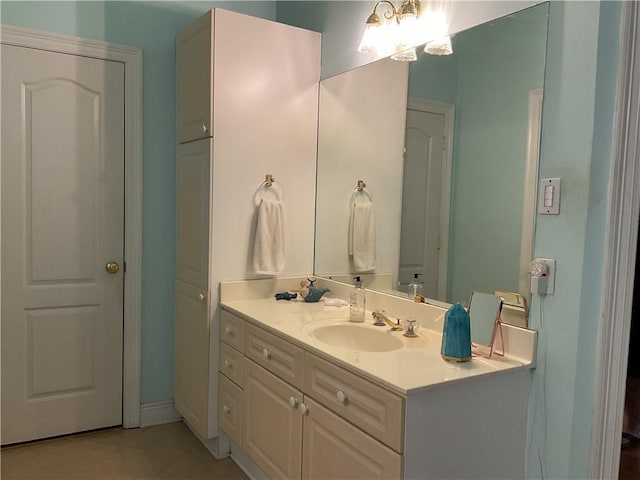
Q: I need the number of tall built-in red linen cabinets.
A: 0